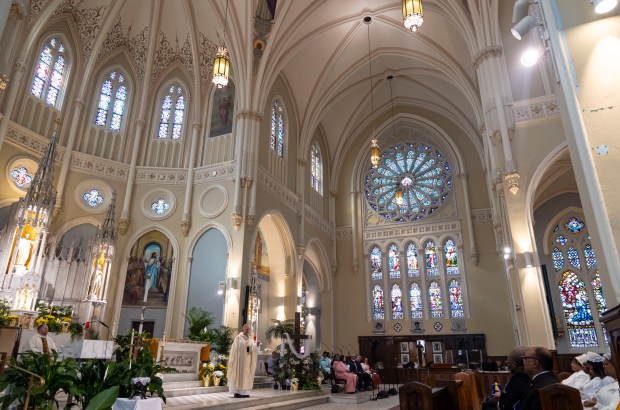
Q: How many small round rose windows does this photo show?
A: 3